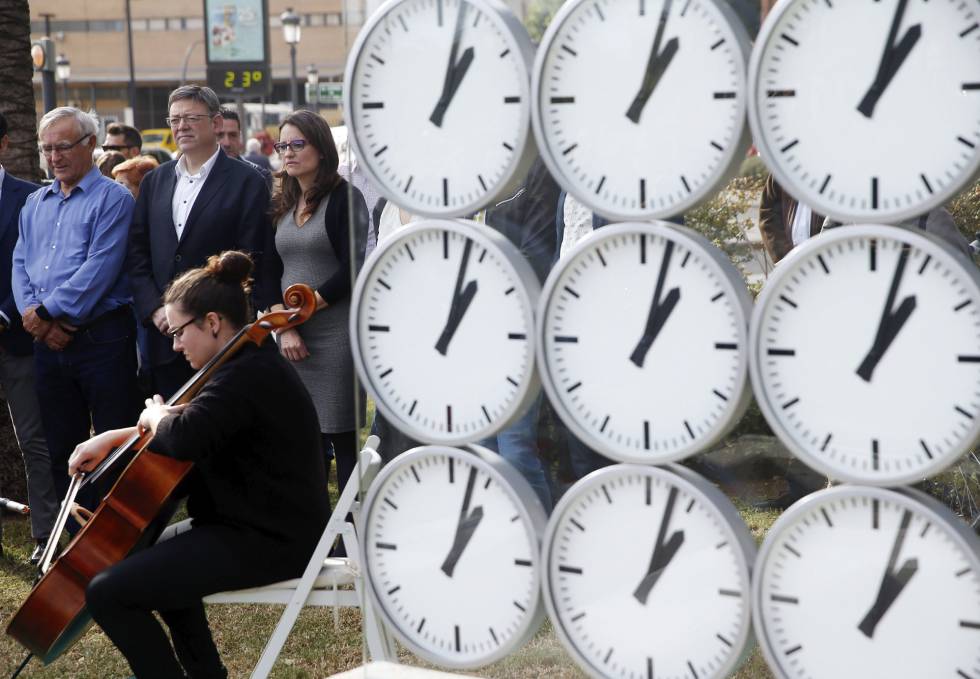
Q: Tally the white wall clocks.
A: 9